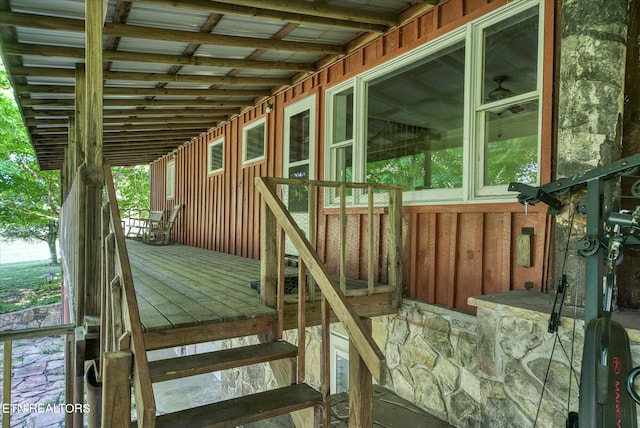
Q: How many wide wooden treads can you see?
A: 2